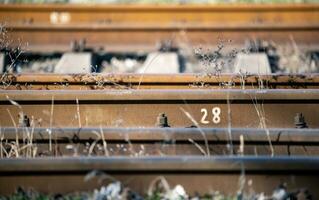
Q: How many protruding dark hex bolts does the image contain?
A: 3